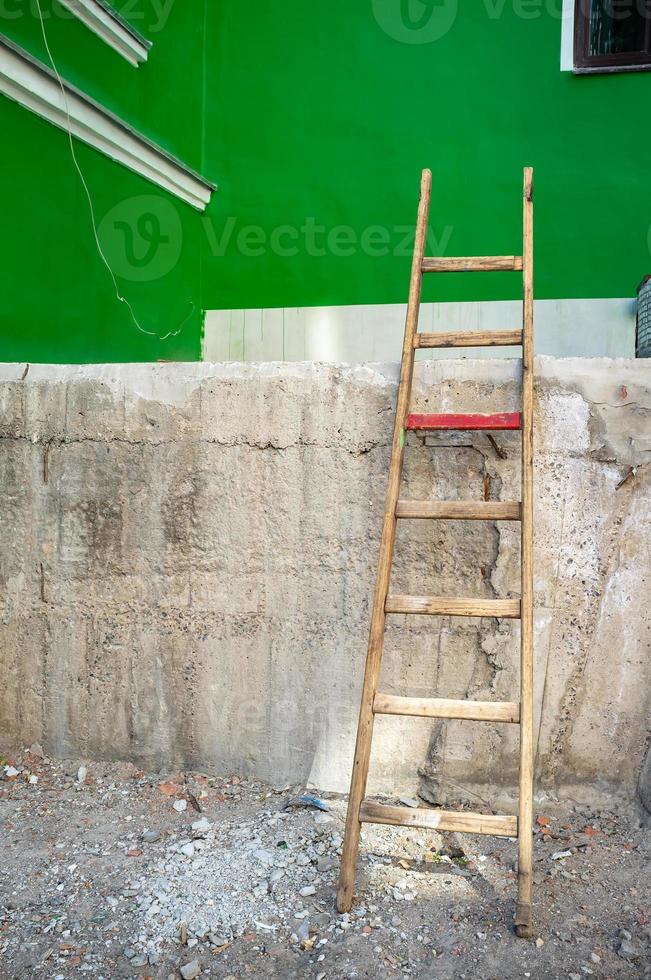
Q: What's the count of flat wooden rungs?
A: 7